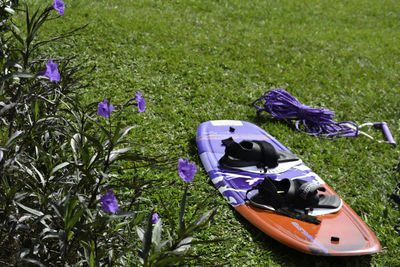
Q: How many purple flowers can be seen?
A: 7